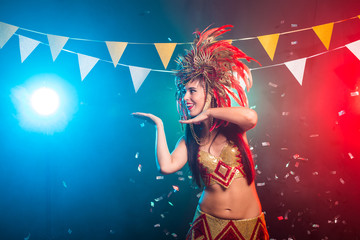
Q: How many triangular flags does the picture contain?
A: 11